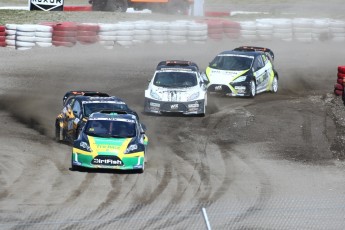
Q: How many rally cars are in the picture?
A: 4